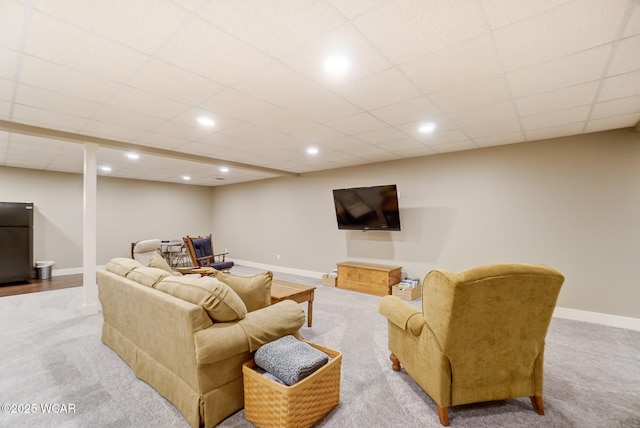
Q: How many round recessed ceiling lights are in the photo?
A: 8